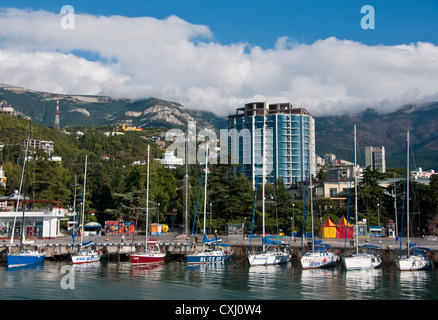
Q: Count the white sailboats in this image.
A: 5